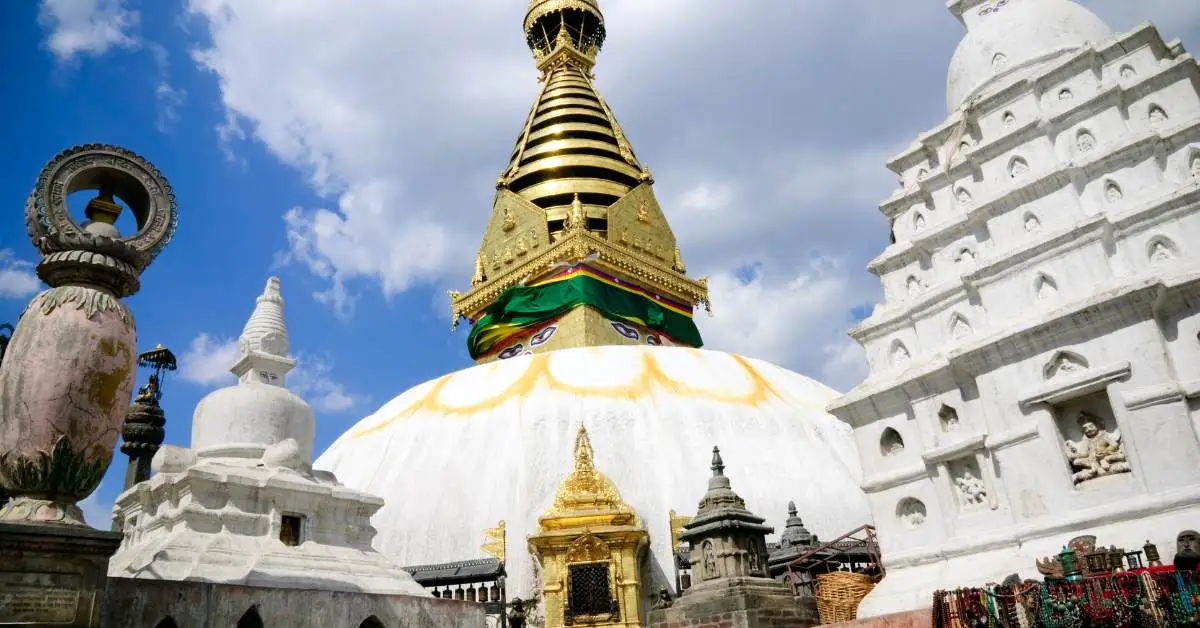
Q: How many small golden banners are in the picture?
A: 2